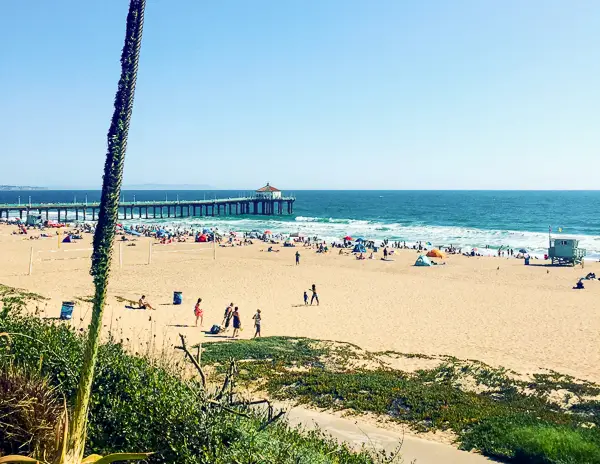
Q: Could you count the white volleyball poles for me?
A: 4